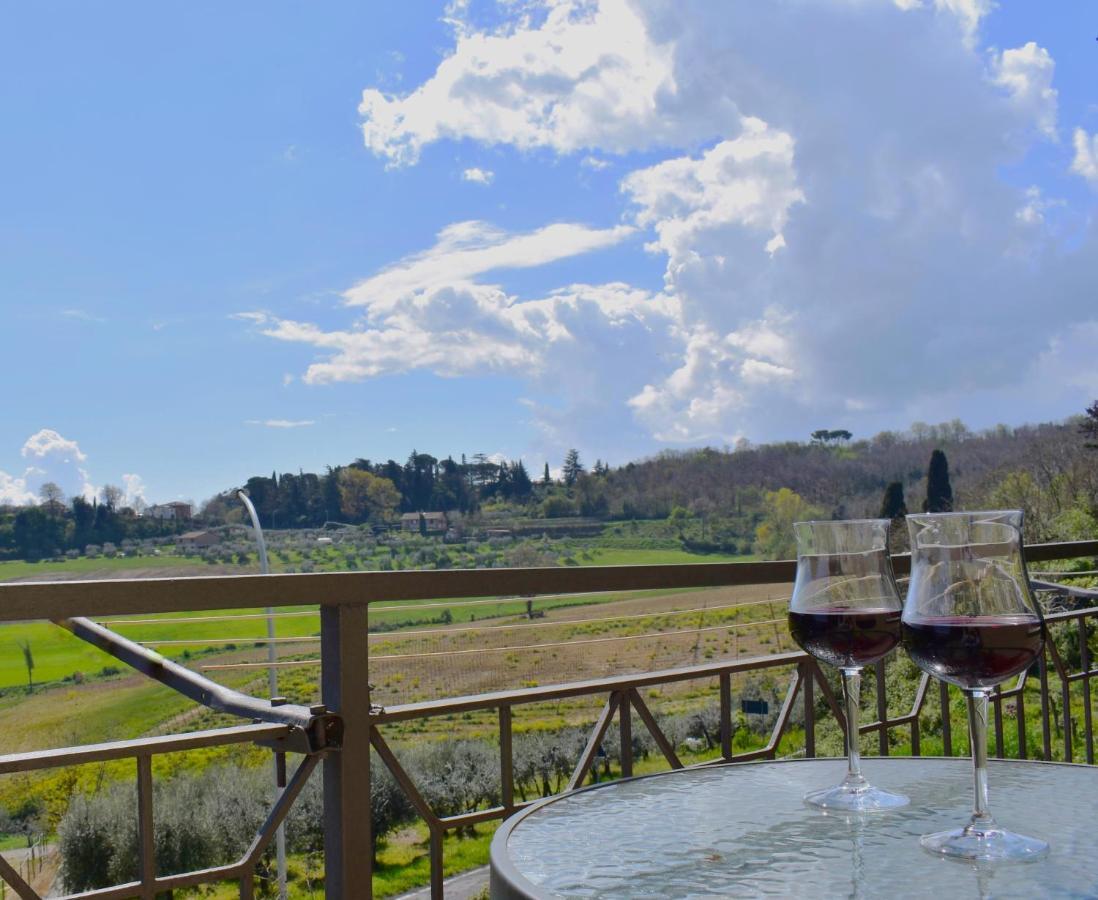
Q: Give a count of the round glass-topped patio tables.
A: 1